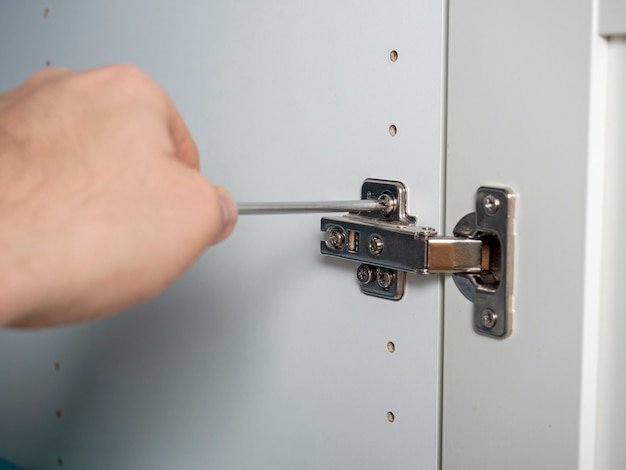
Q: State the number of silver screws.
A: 7